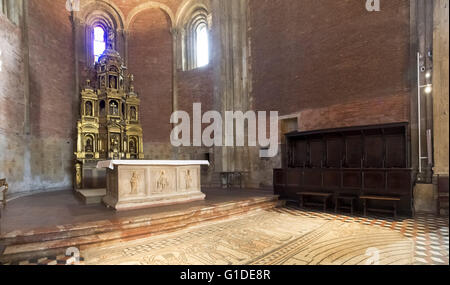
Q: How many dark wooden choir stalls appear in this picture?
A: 6